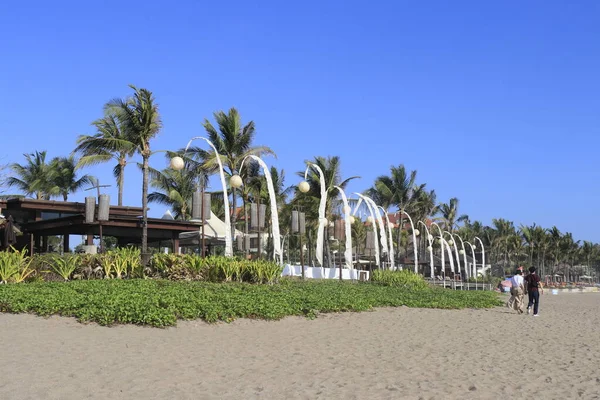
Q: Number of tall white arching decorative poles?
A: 15